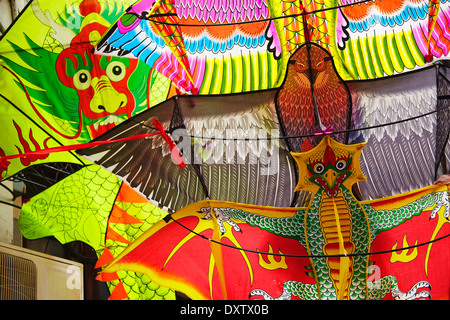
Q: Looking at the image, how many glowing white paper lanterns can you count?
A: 0